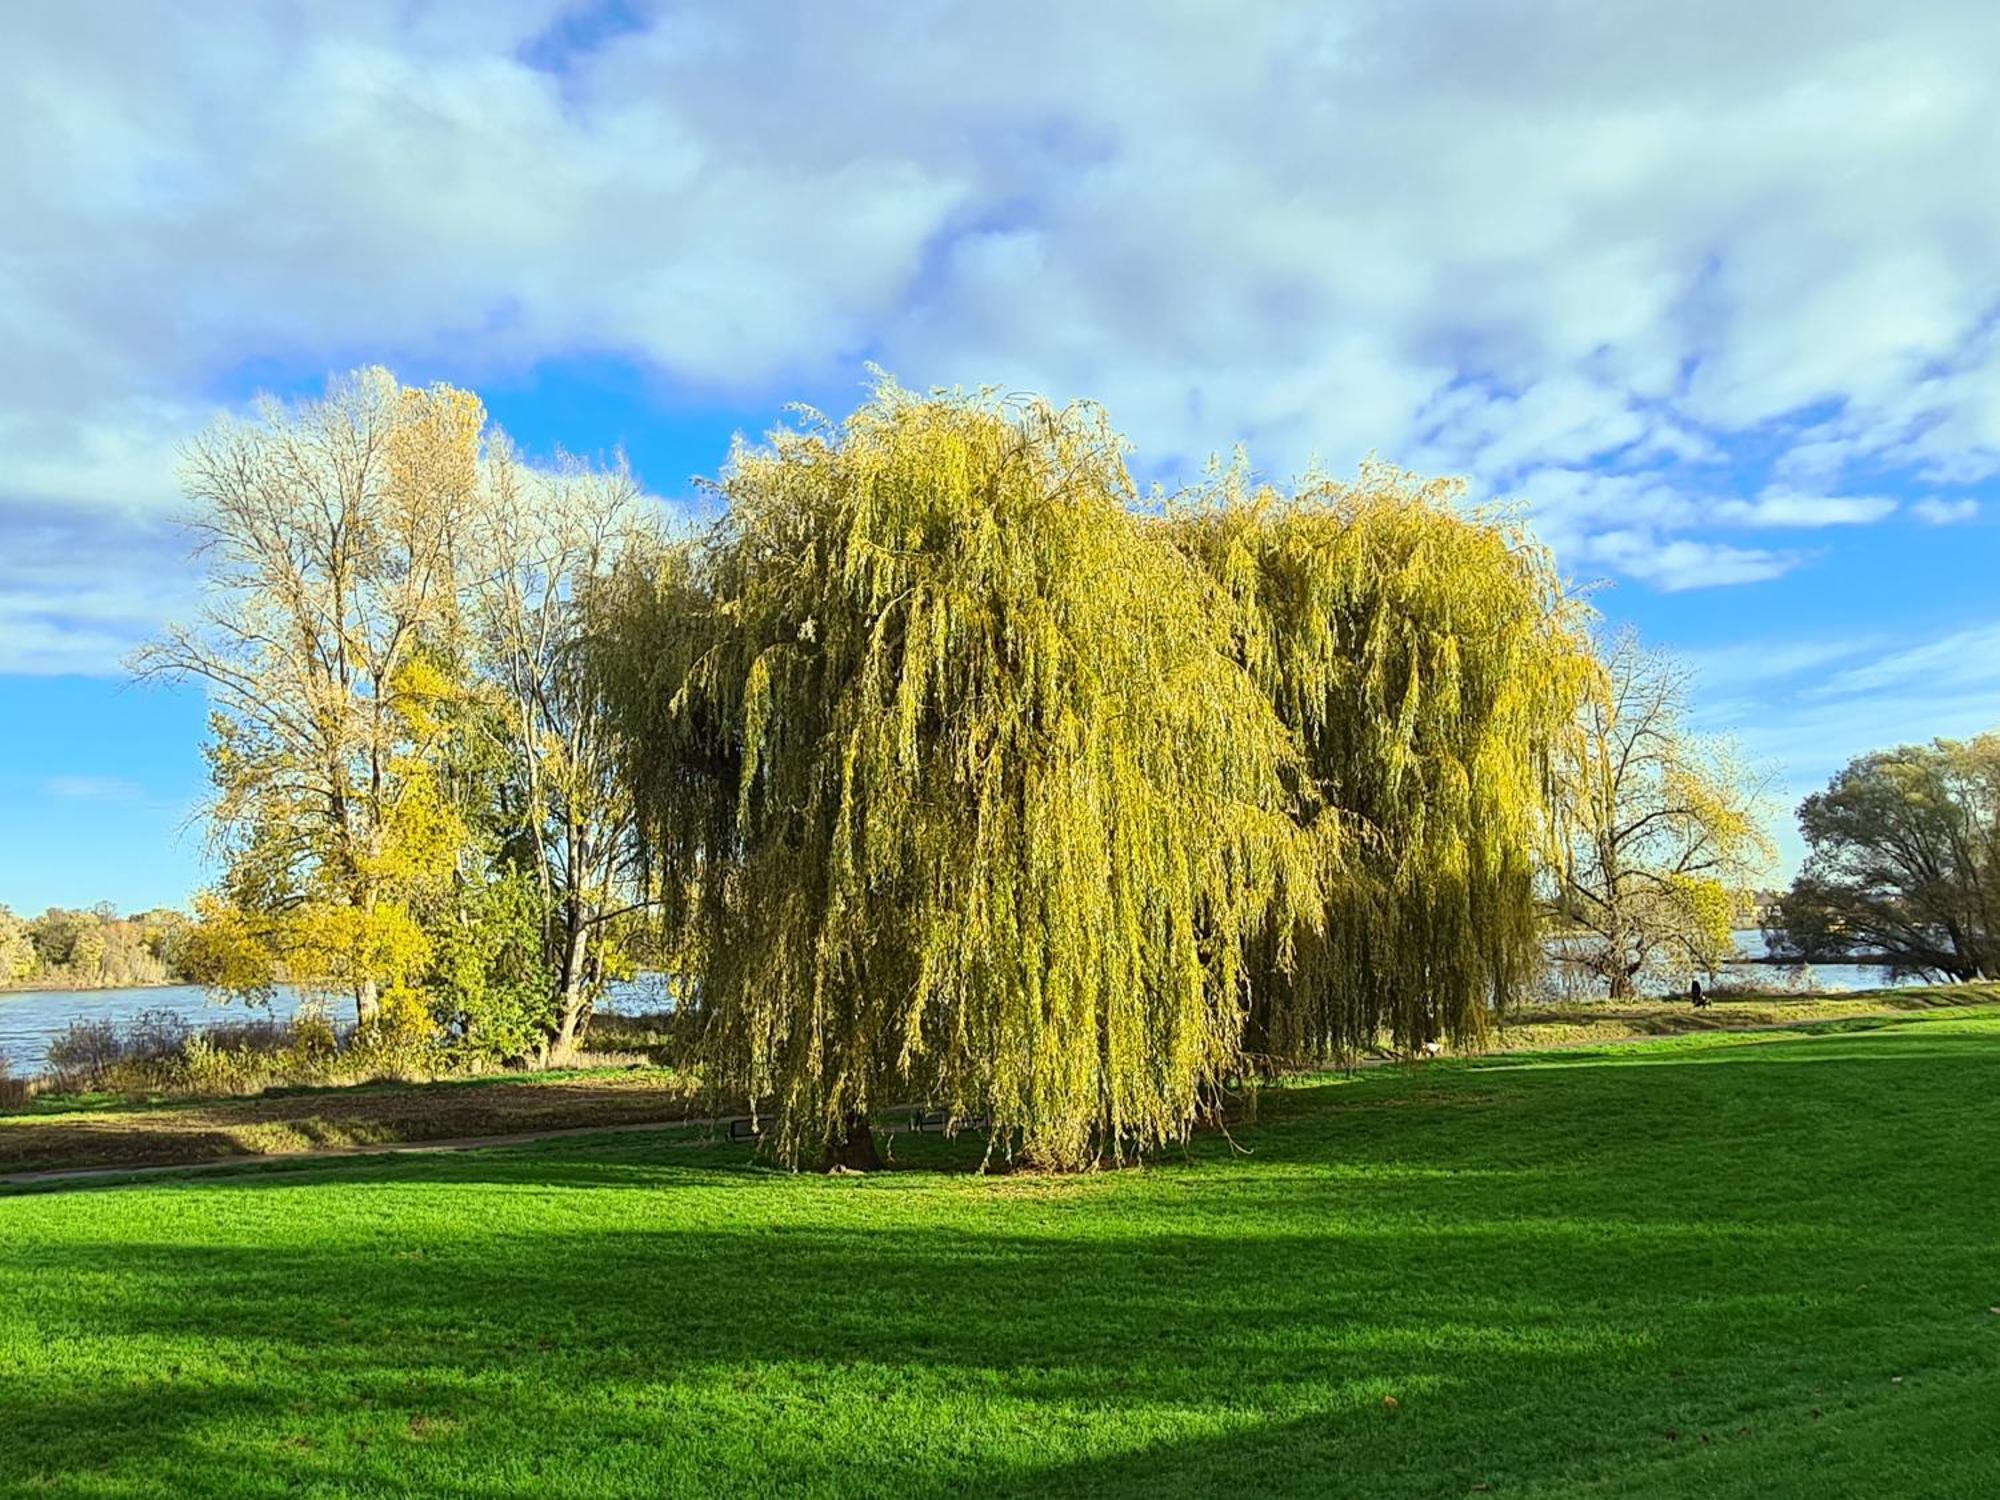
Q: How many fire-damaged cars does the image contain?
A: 0